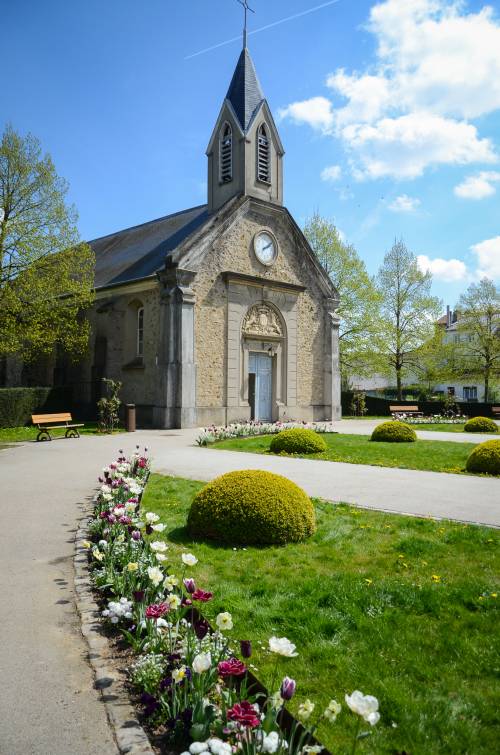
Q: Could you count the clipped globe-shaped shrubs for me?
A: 5